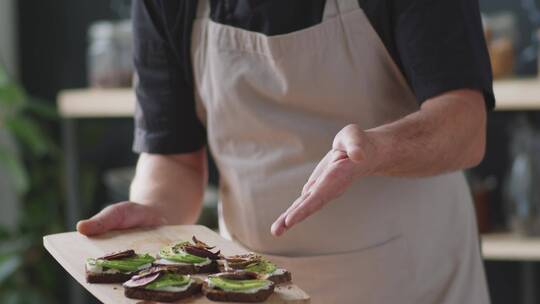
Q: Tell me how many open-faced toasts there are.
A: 5